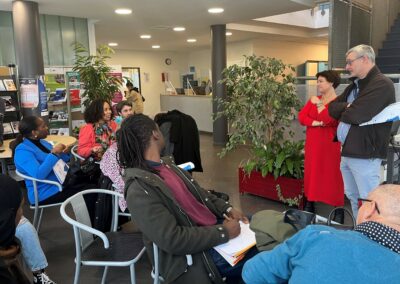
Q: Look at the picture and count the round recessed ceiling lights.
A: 8